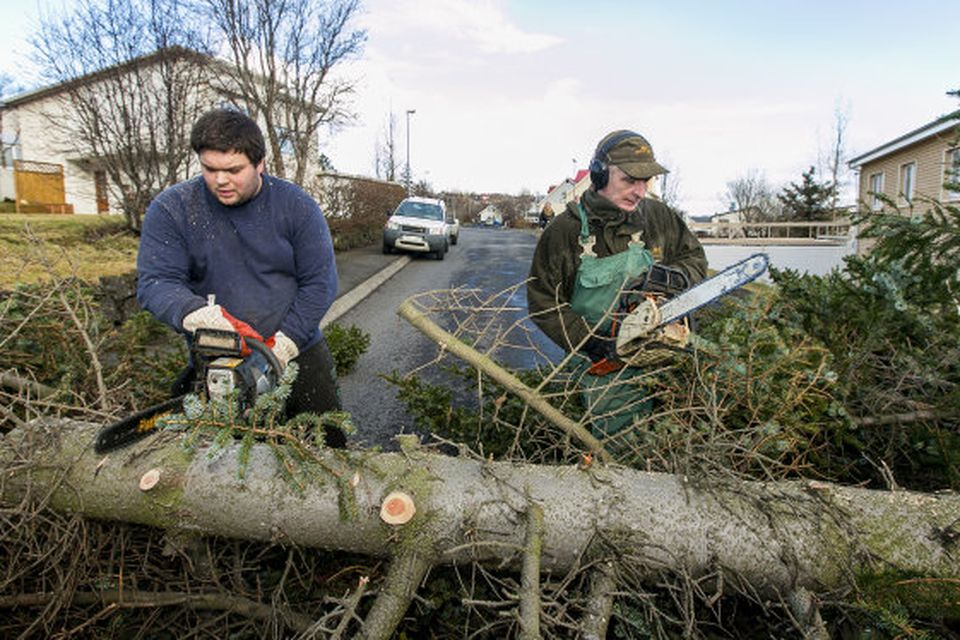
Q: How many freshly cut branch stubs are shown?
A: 2